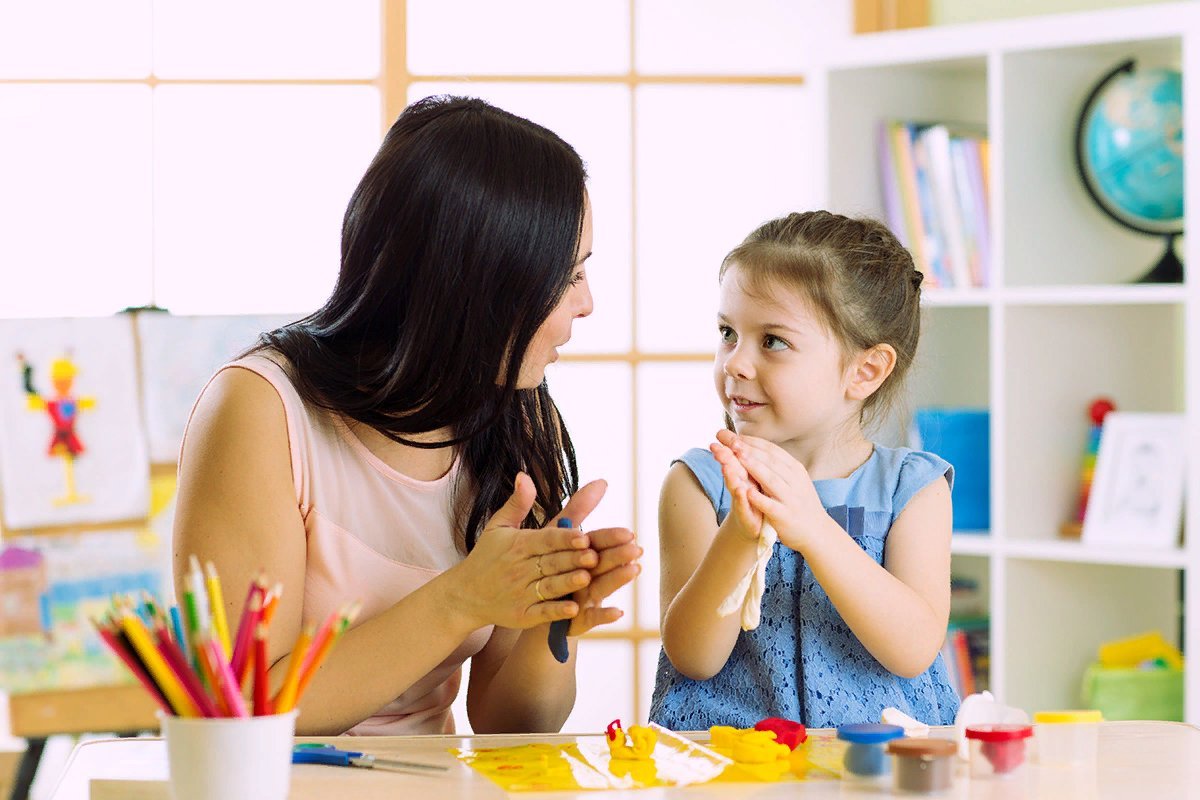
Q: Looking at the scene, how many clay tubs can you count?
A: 4